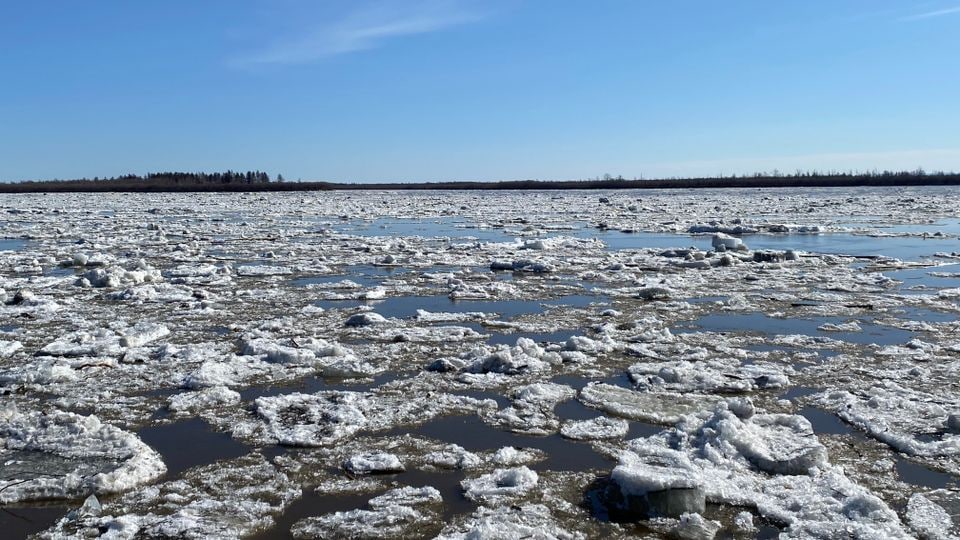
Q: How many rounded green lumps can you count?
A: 0